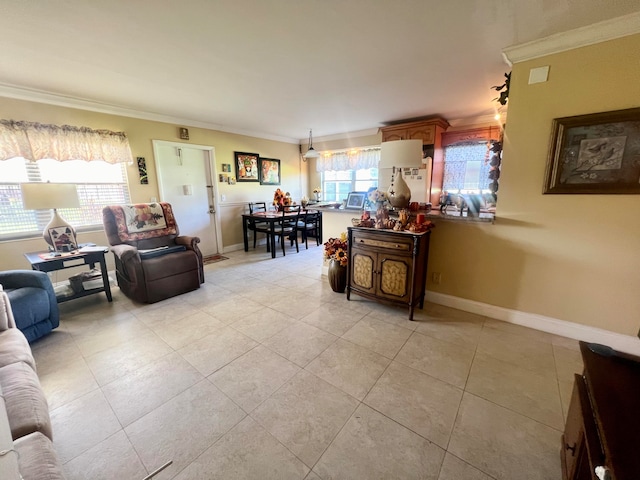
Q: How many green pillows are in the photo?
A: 0